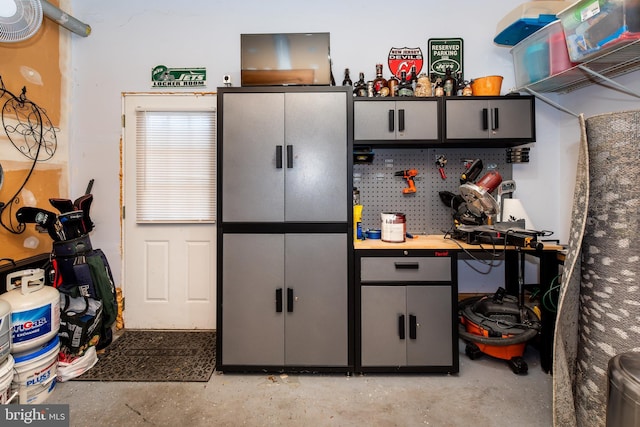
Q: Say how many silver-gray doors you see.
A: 10